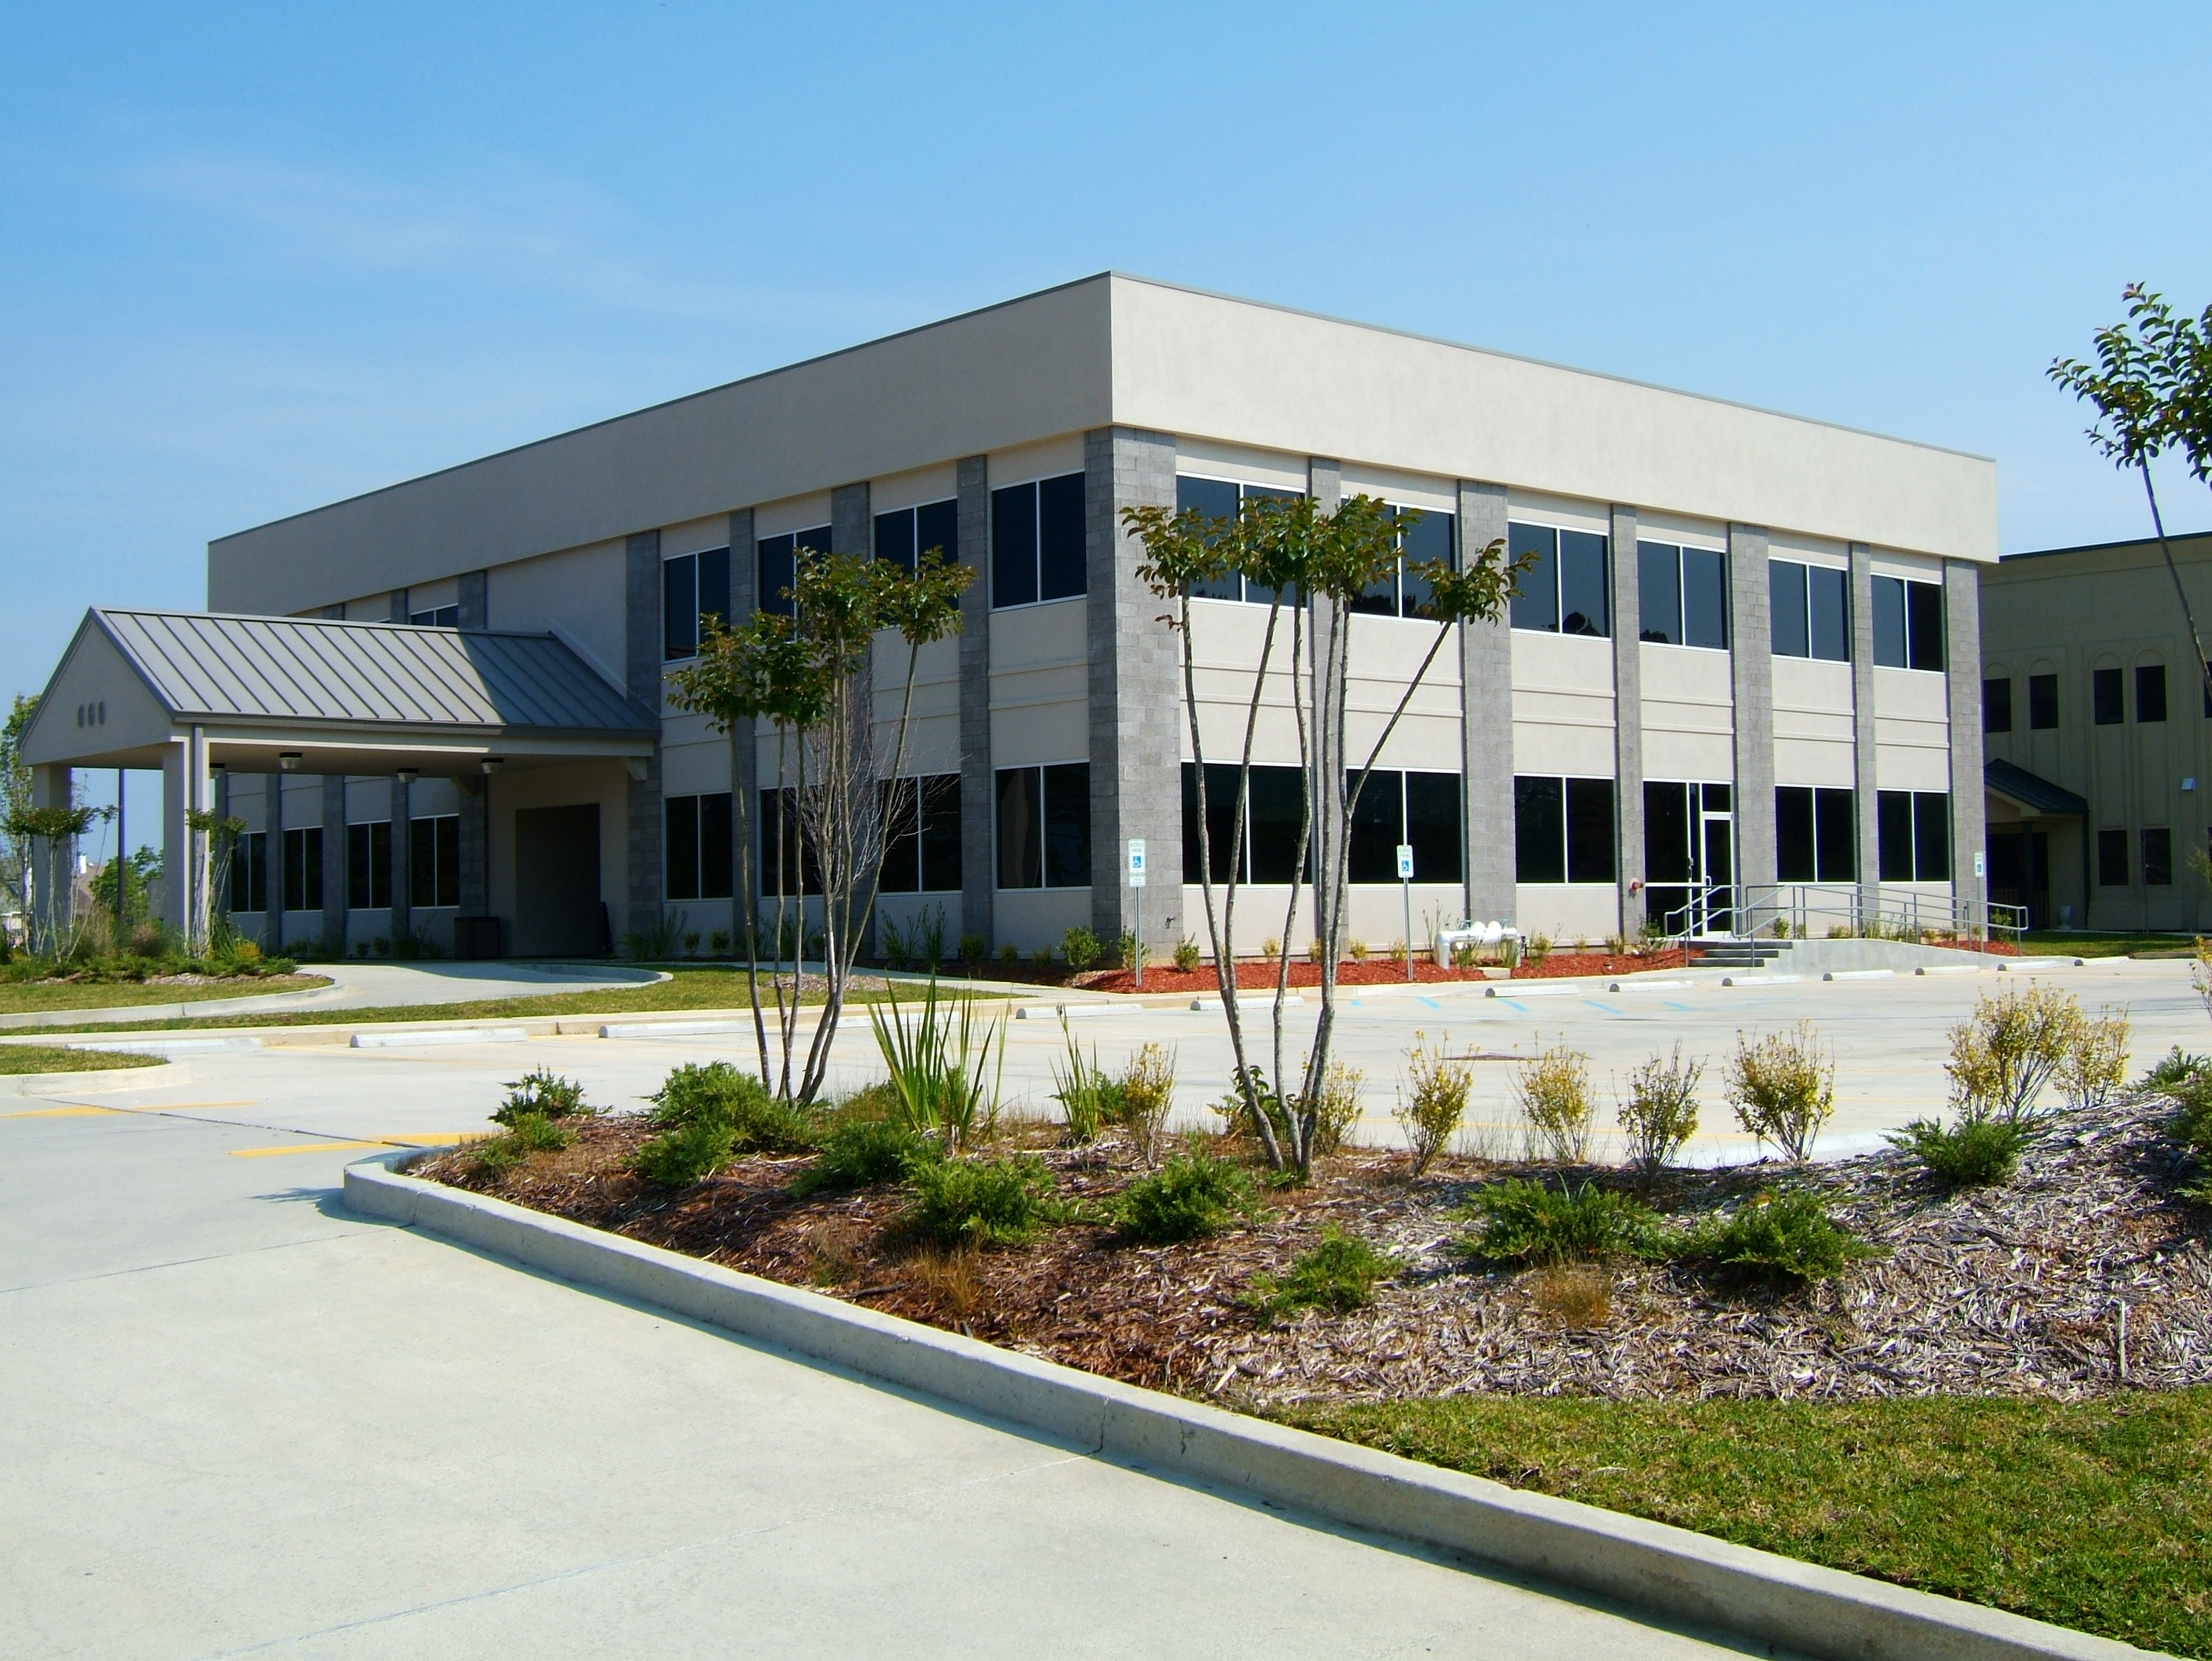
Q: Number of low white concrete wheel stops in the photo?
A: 13